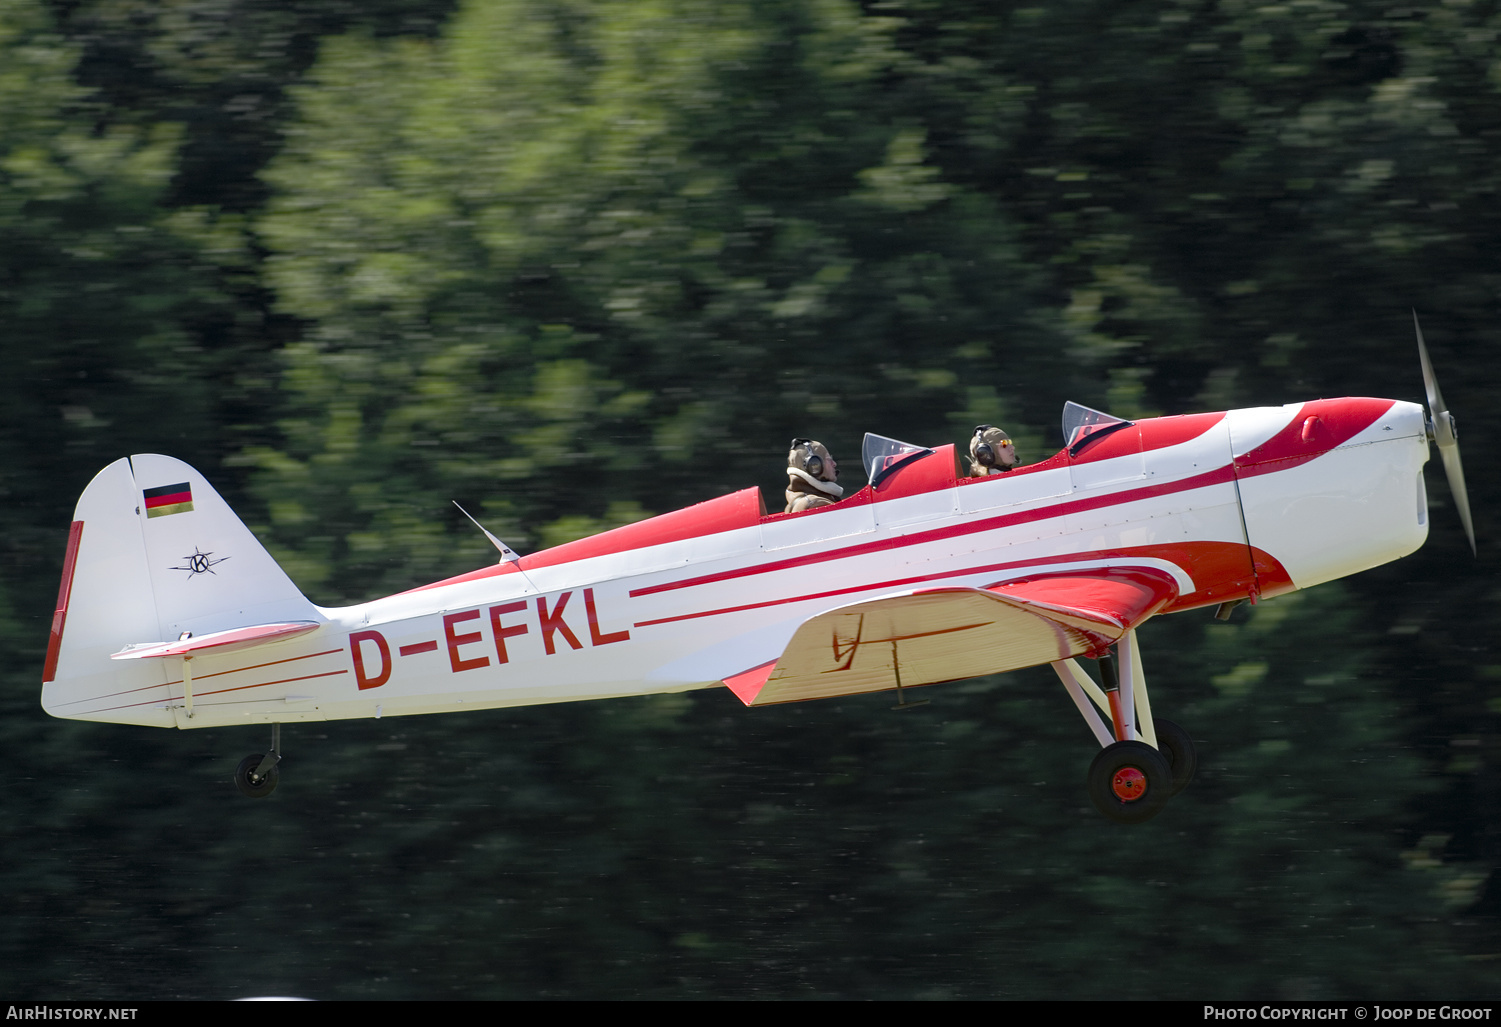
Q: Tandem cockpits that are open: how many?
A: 2